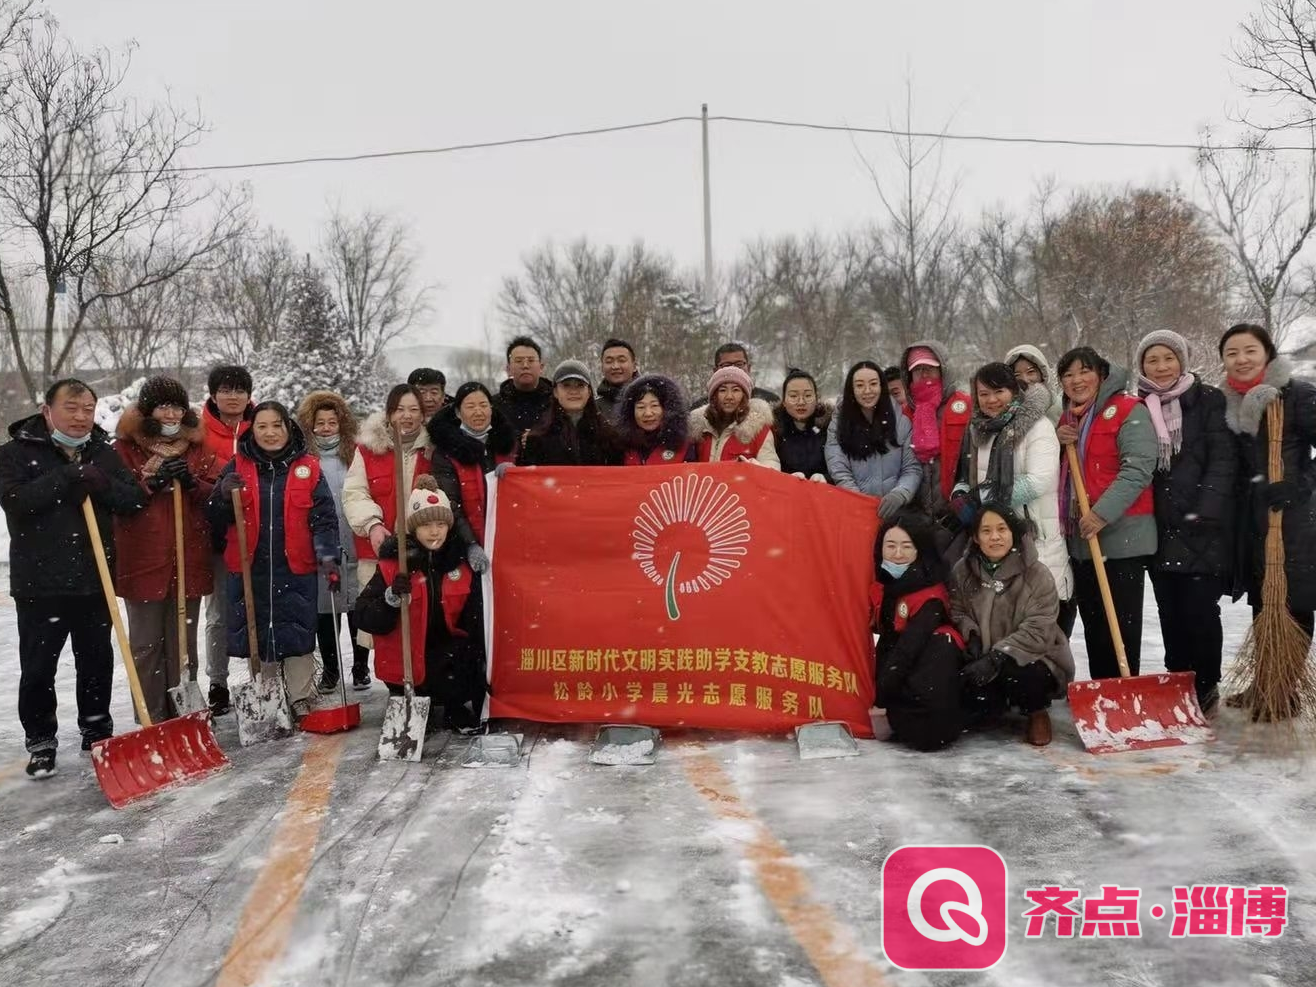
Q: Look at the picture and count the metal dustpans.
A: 3